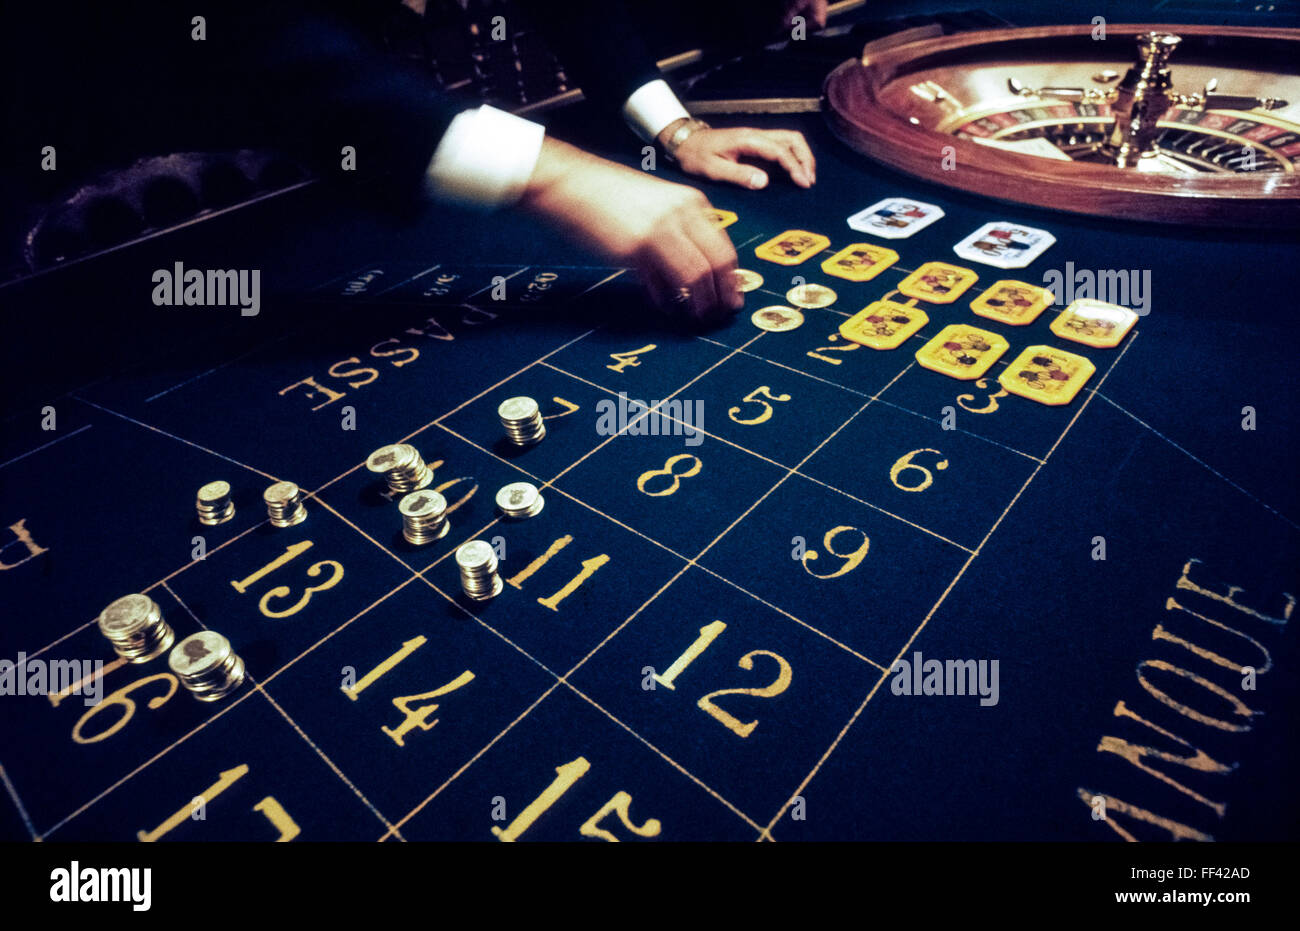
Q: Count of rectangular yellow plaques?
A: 9